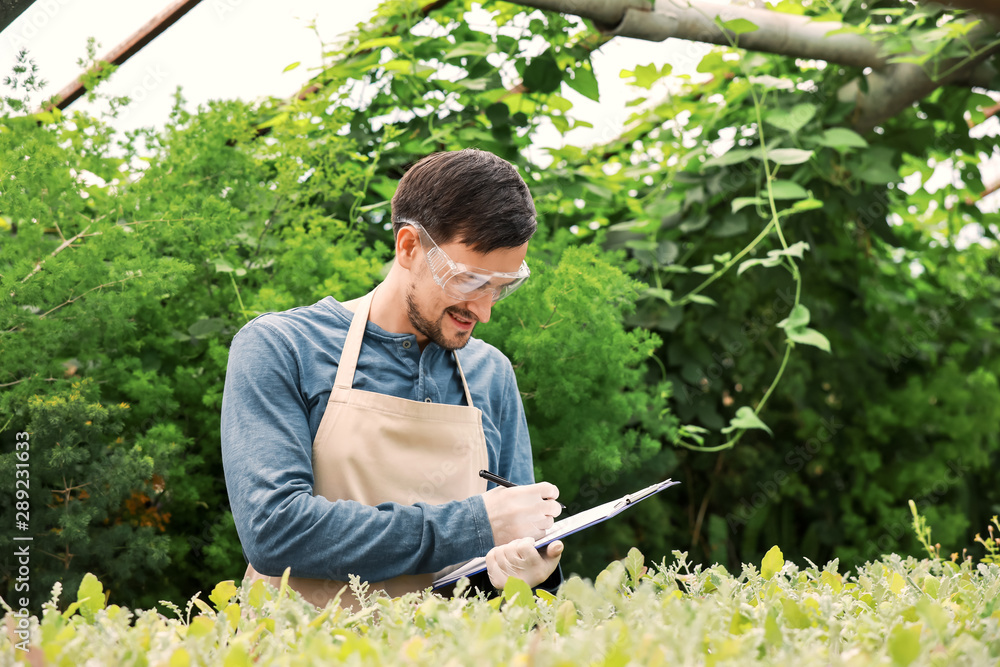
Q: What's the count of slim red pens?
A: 0